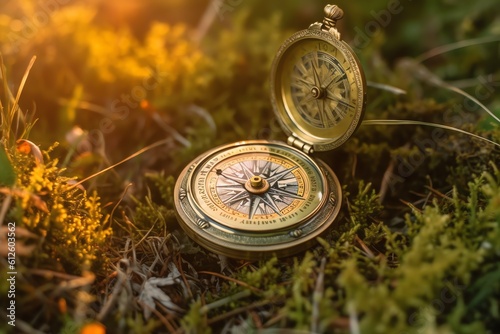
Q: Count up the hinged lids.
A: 1